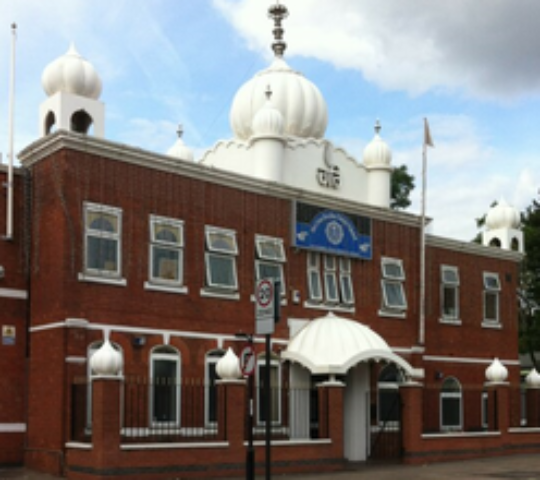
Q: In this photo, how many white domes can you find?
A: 11